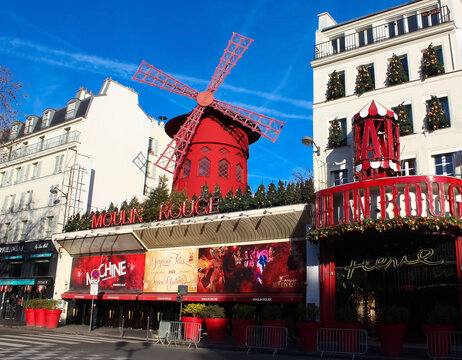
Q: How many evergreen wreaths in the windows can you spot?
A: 7